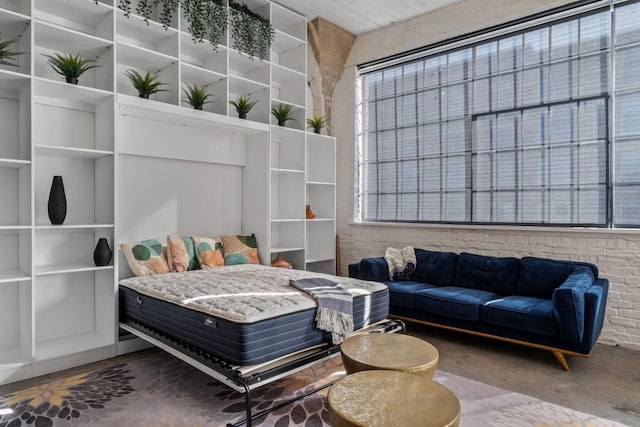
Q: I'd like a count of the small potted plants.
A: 7